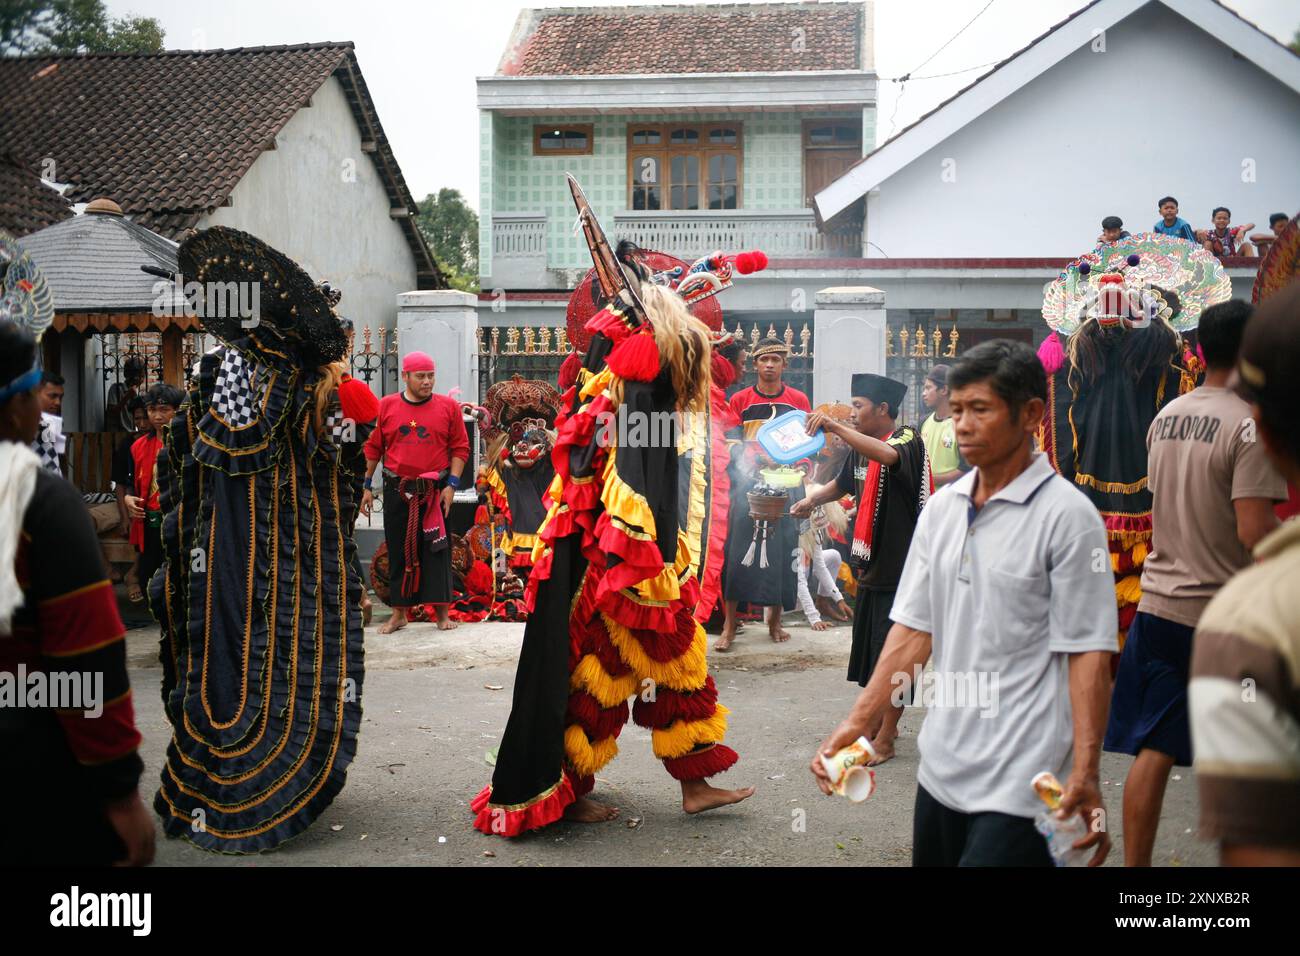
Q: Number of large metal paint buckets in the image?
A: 0